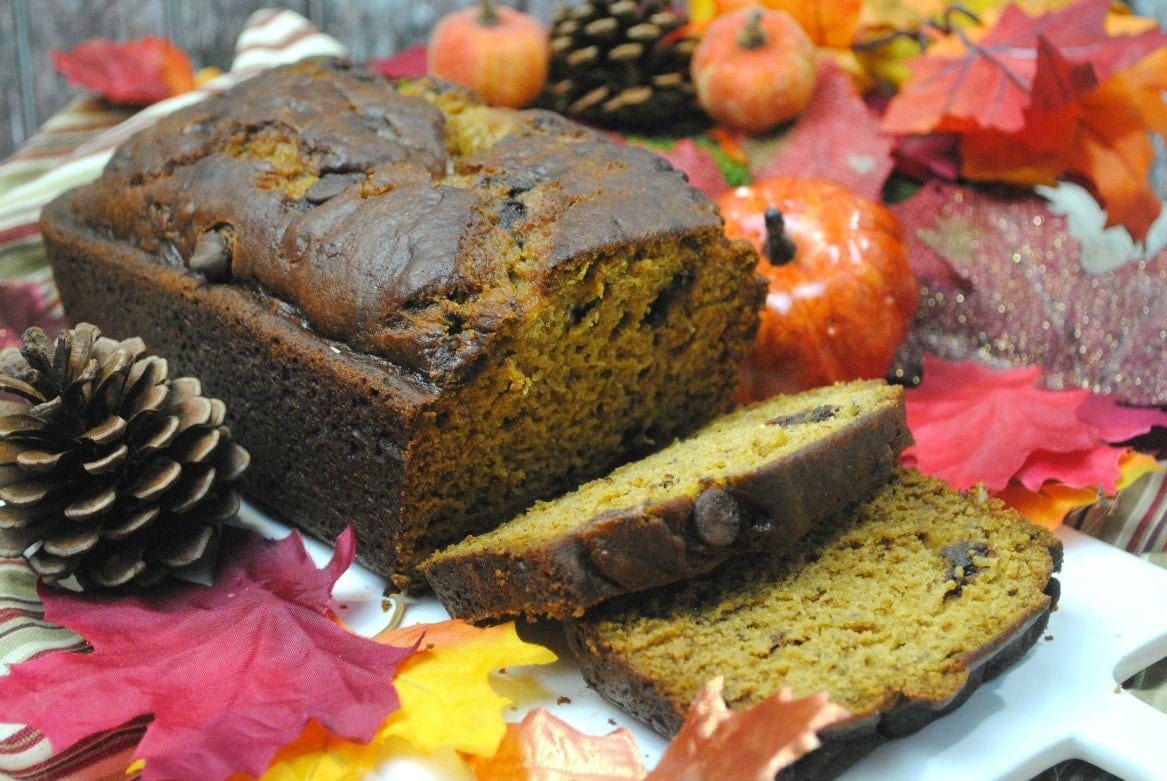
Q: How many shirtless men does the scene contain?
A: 0